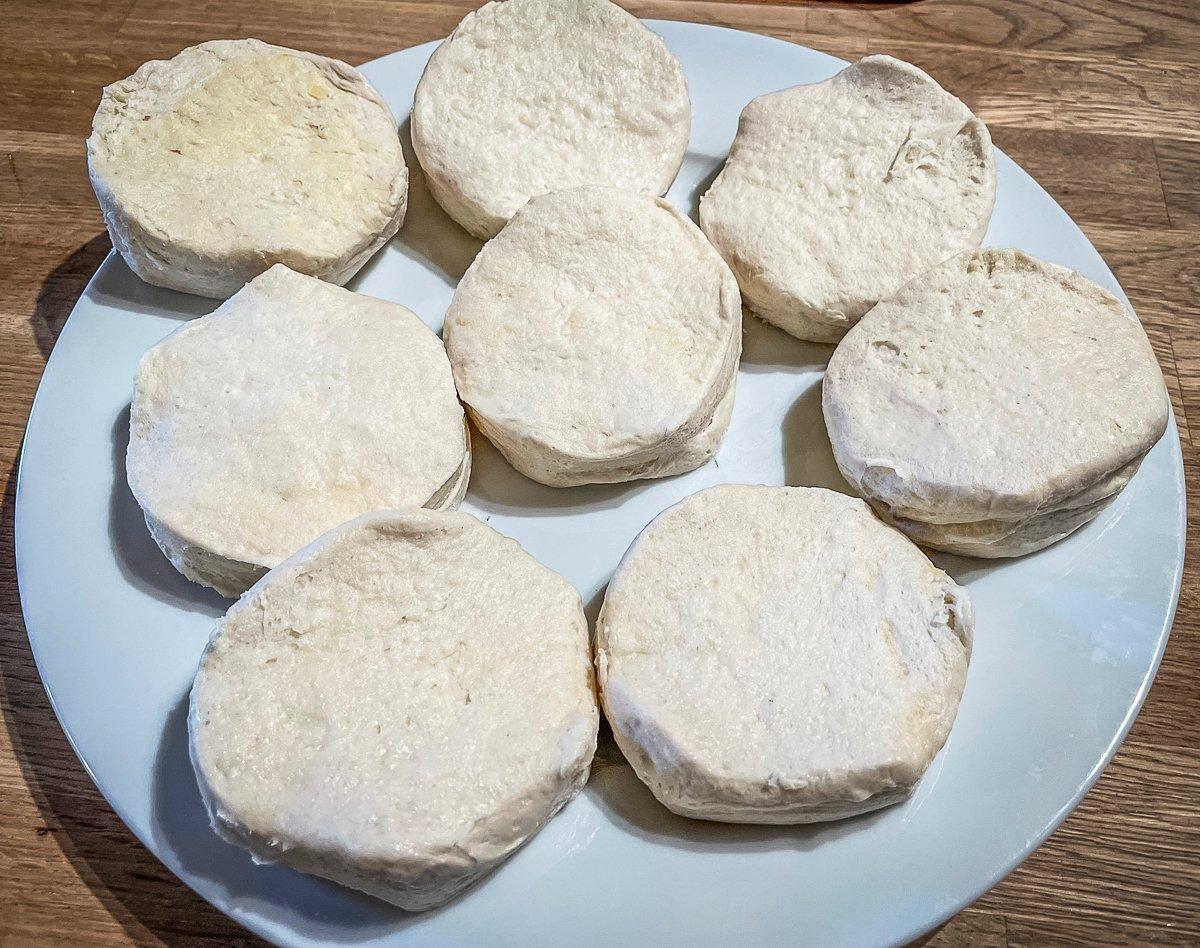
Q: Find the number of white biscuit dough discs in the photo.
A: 8